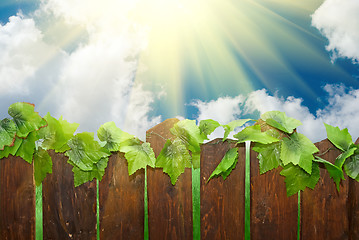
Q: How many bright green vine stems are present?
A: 6